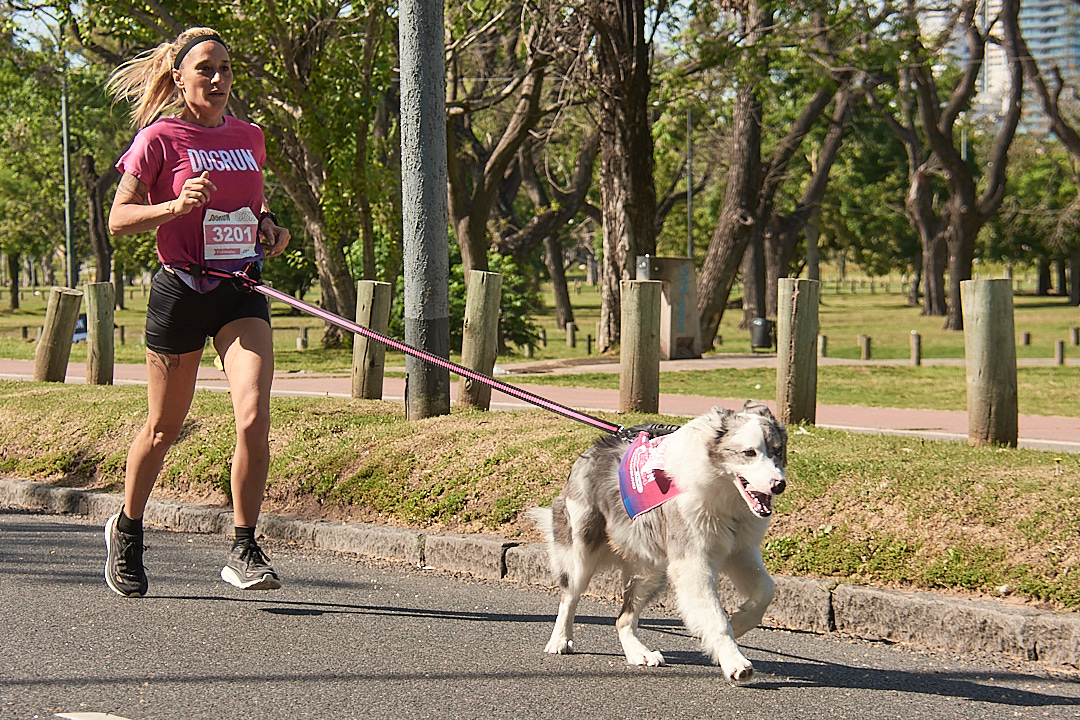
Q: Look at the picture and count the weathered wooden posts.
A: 7